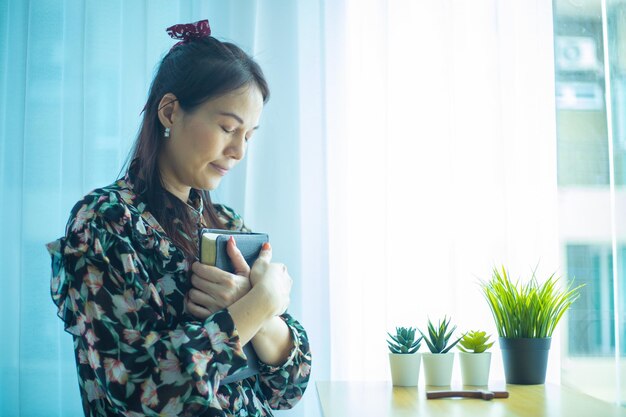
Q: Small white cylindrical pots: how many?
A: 3